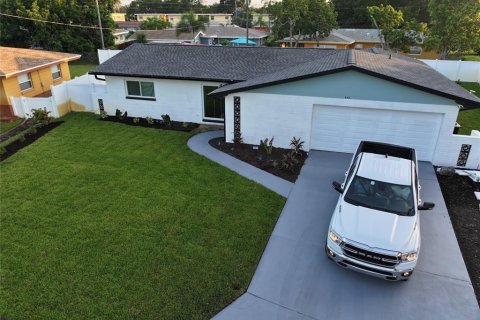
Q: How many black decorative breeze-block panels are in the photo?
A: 3